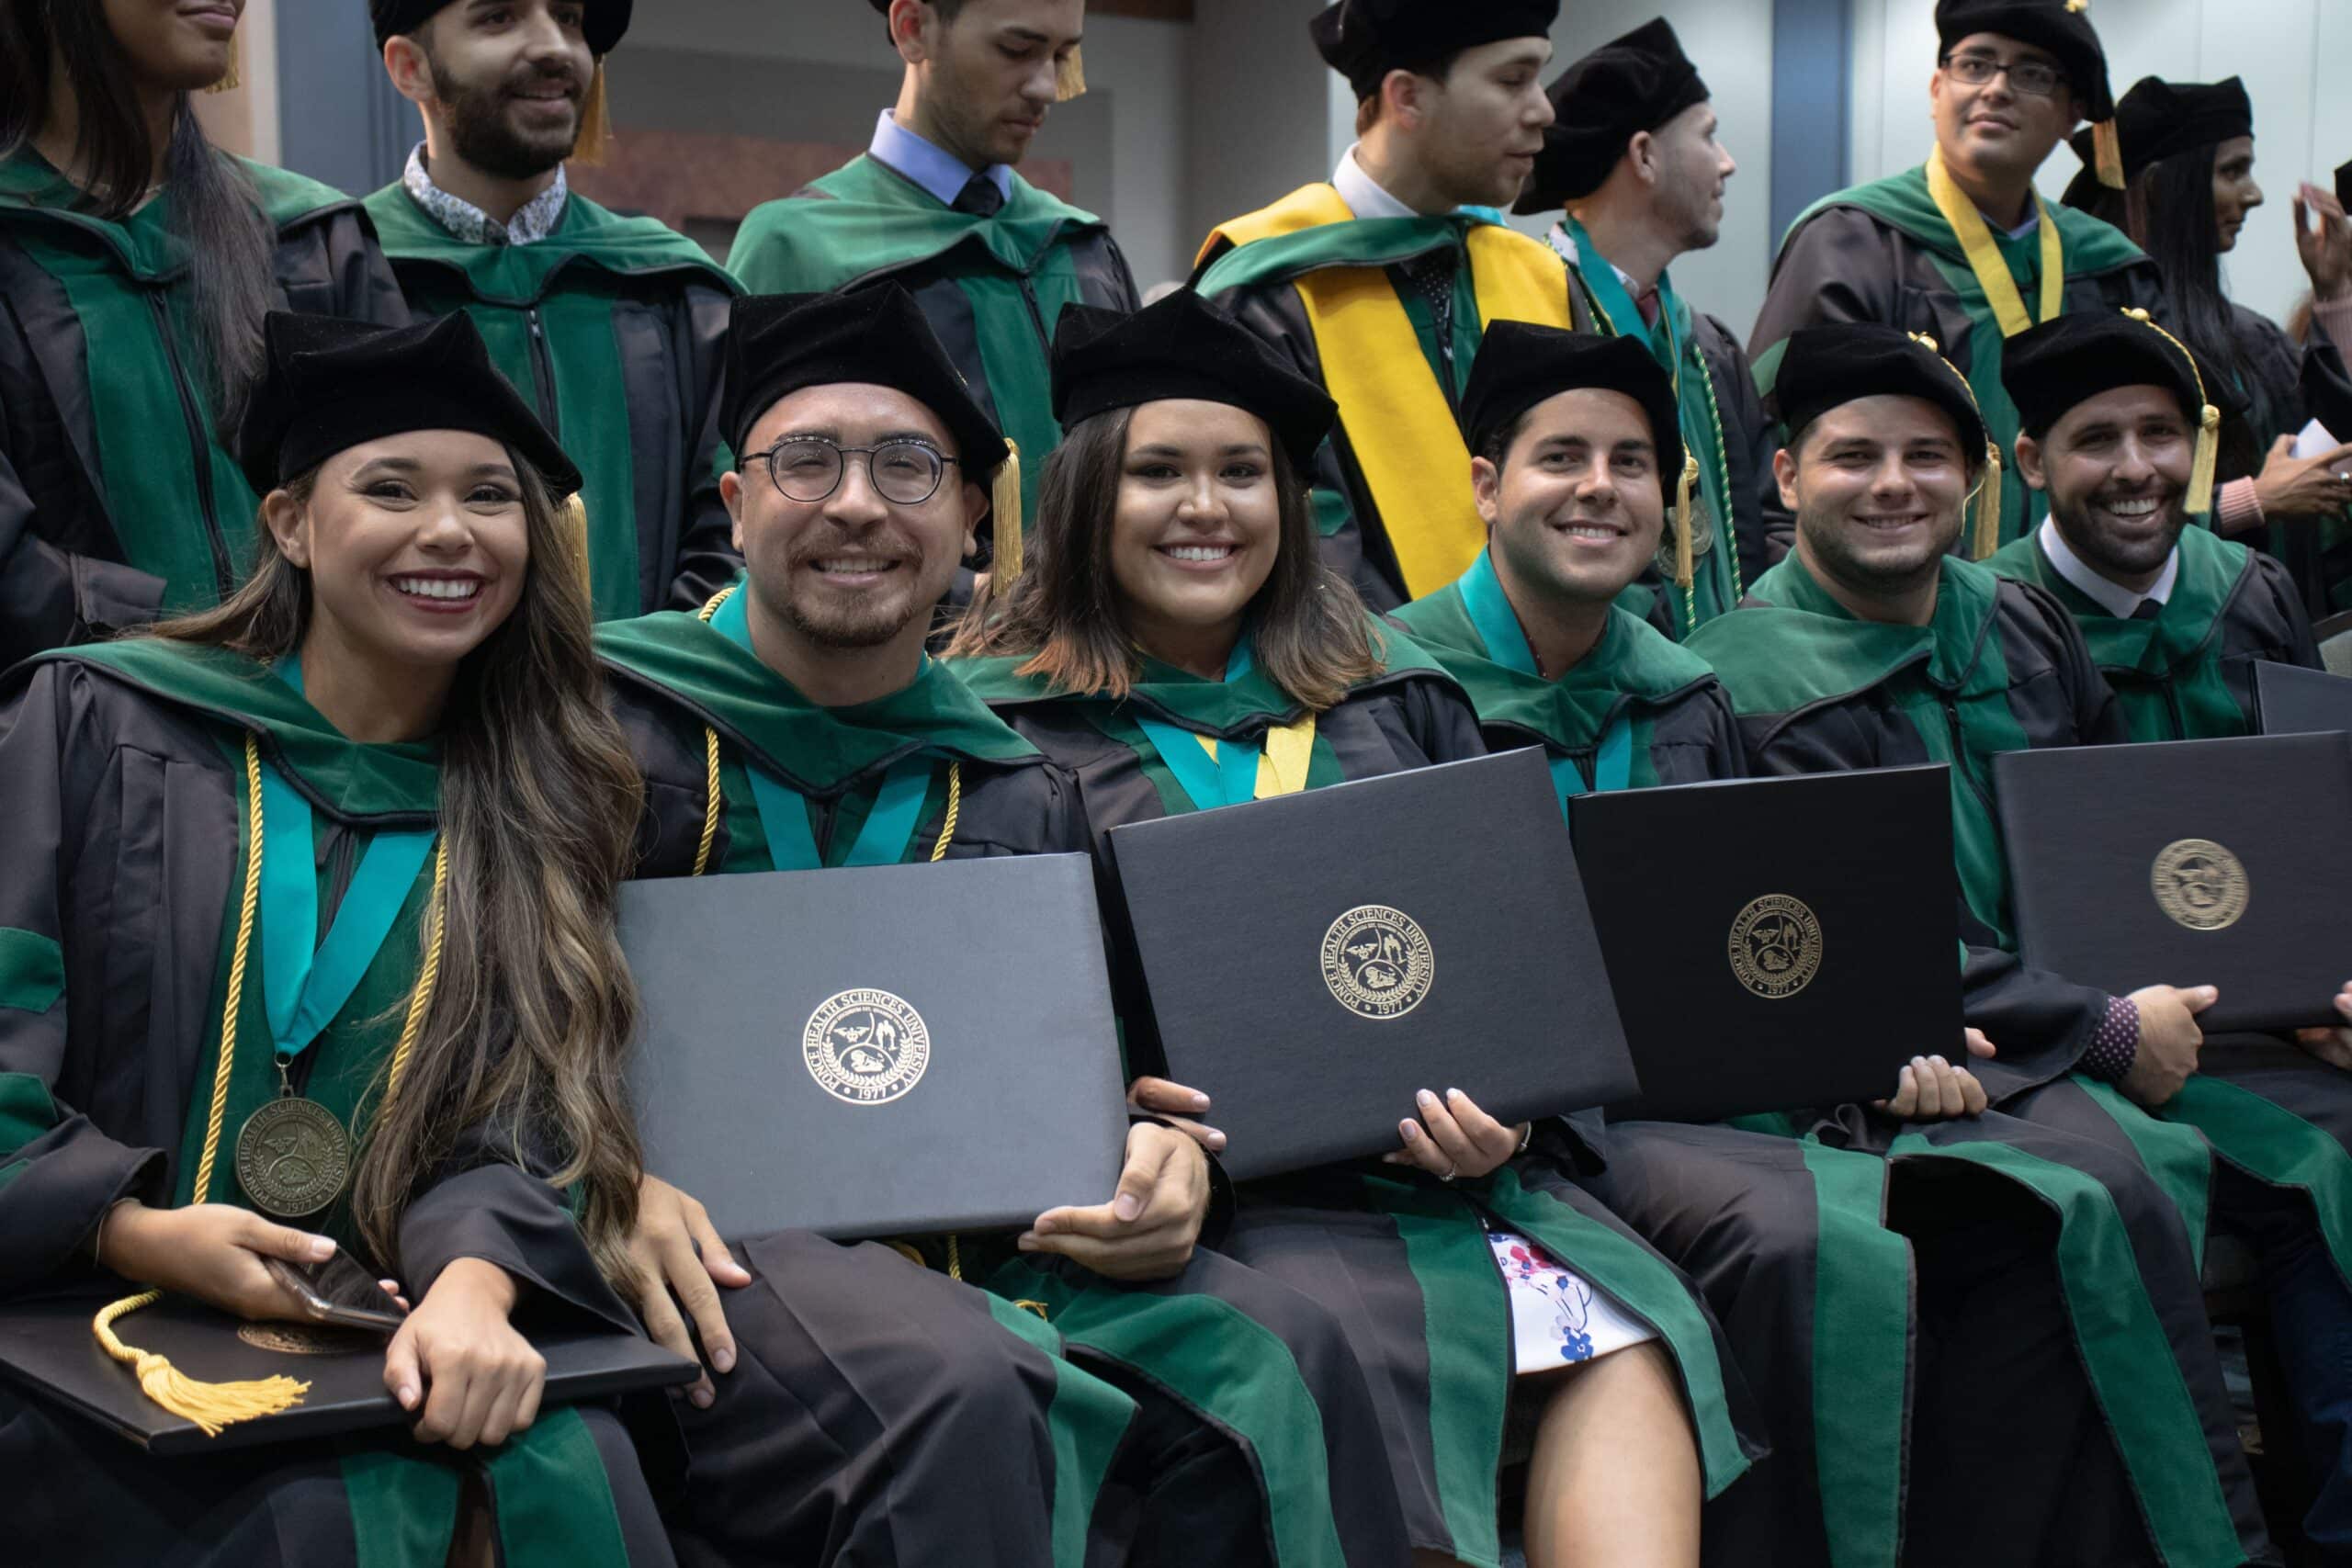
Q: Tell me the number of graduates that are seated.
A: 6